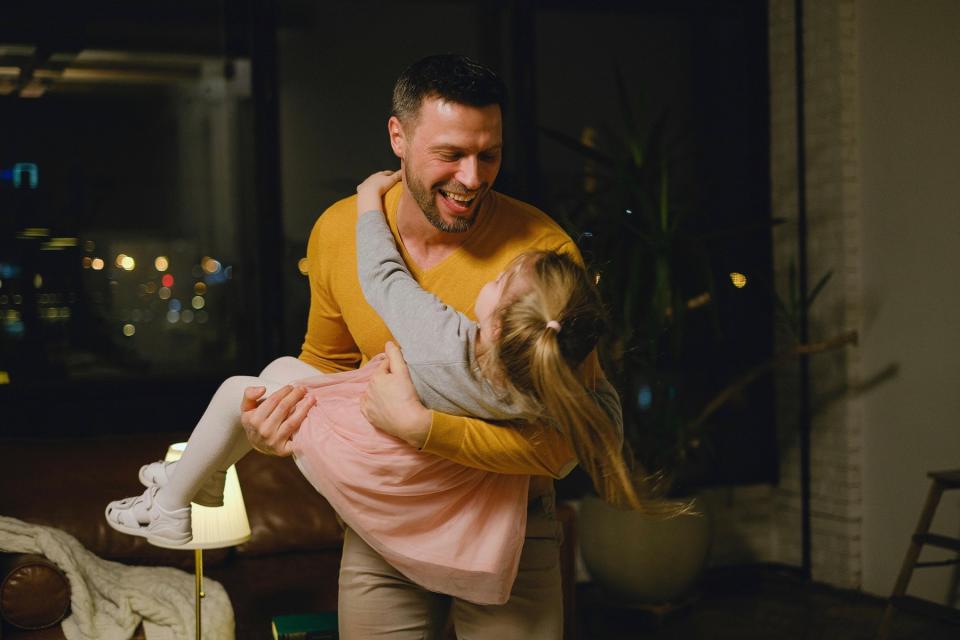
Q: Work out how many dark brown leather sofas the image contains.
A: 1